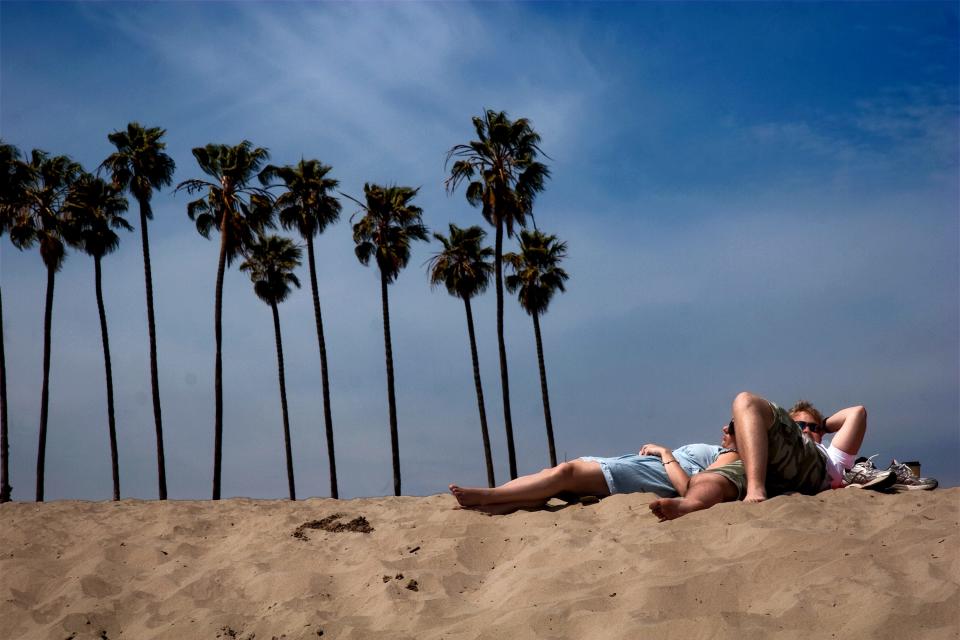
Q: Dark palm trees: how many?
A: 11